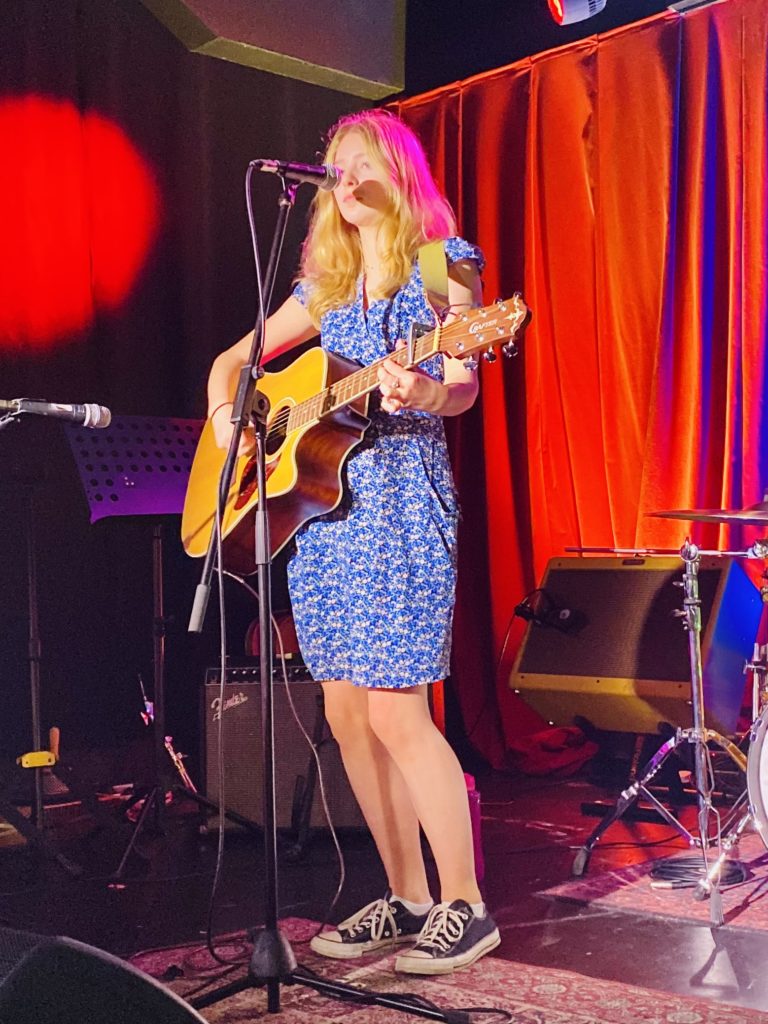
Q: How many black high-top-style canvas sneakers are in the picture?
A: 2